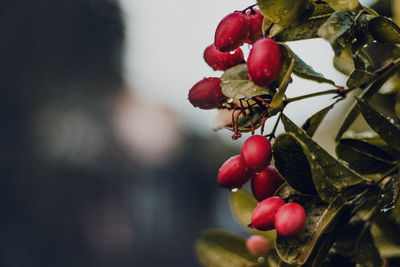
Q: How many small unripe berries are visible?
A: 1